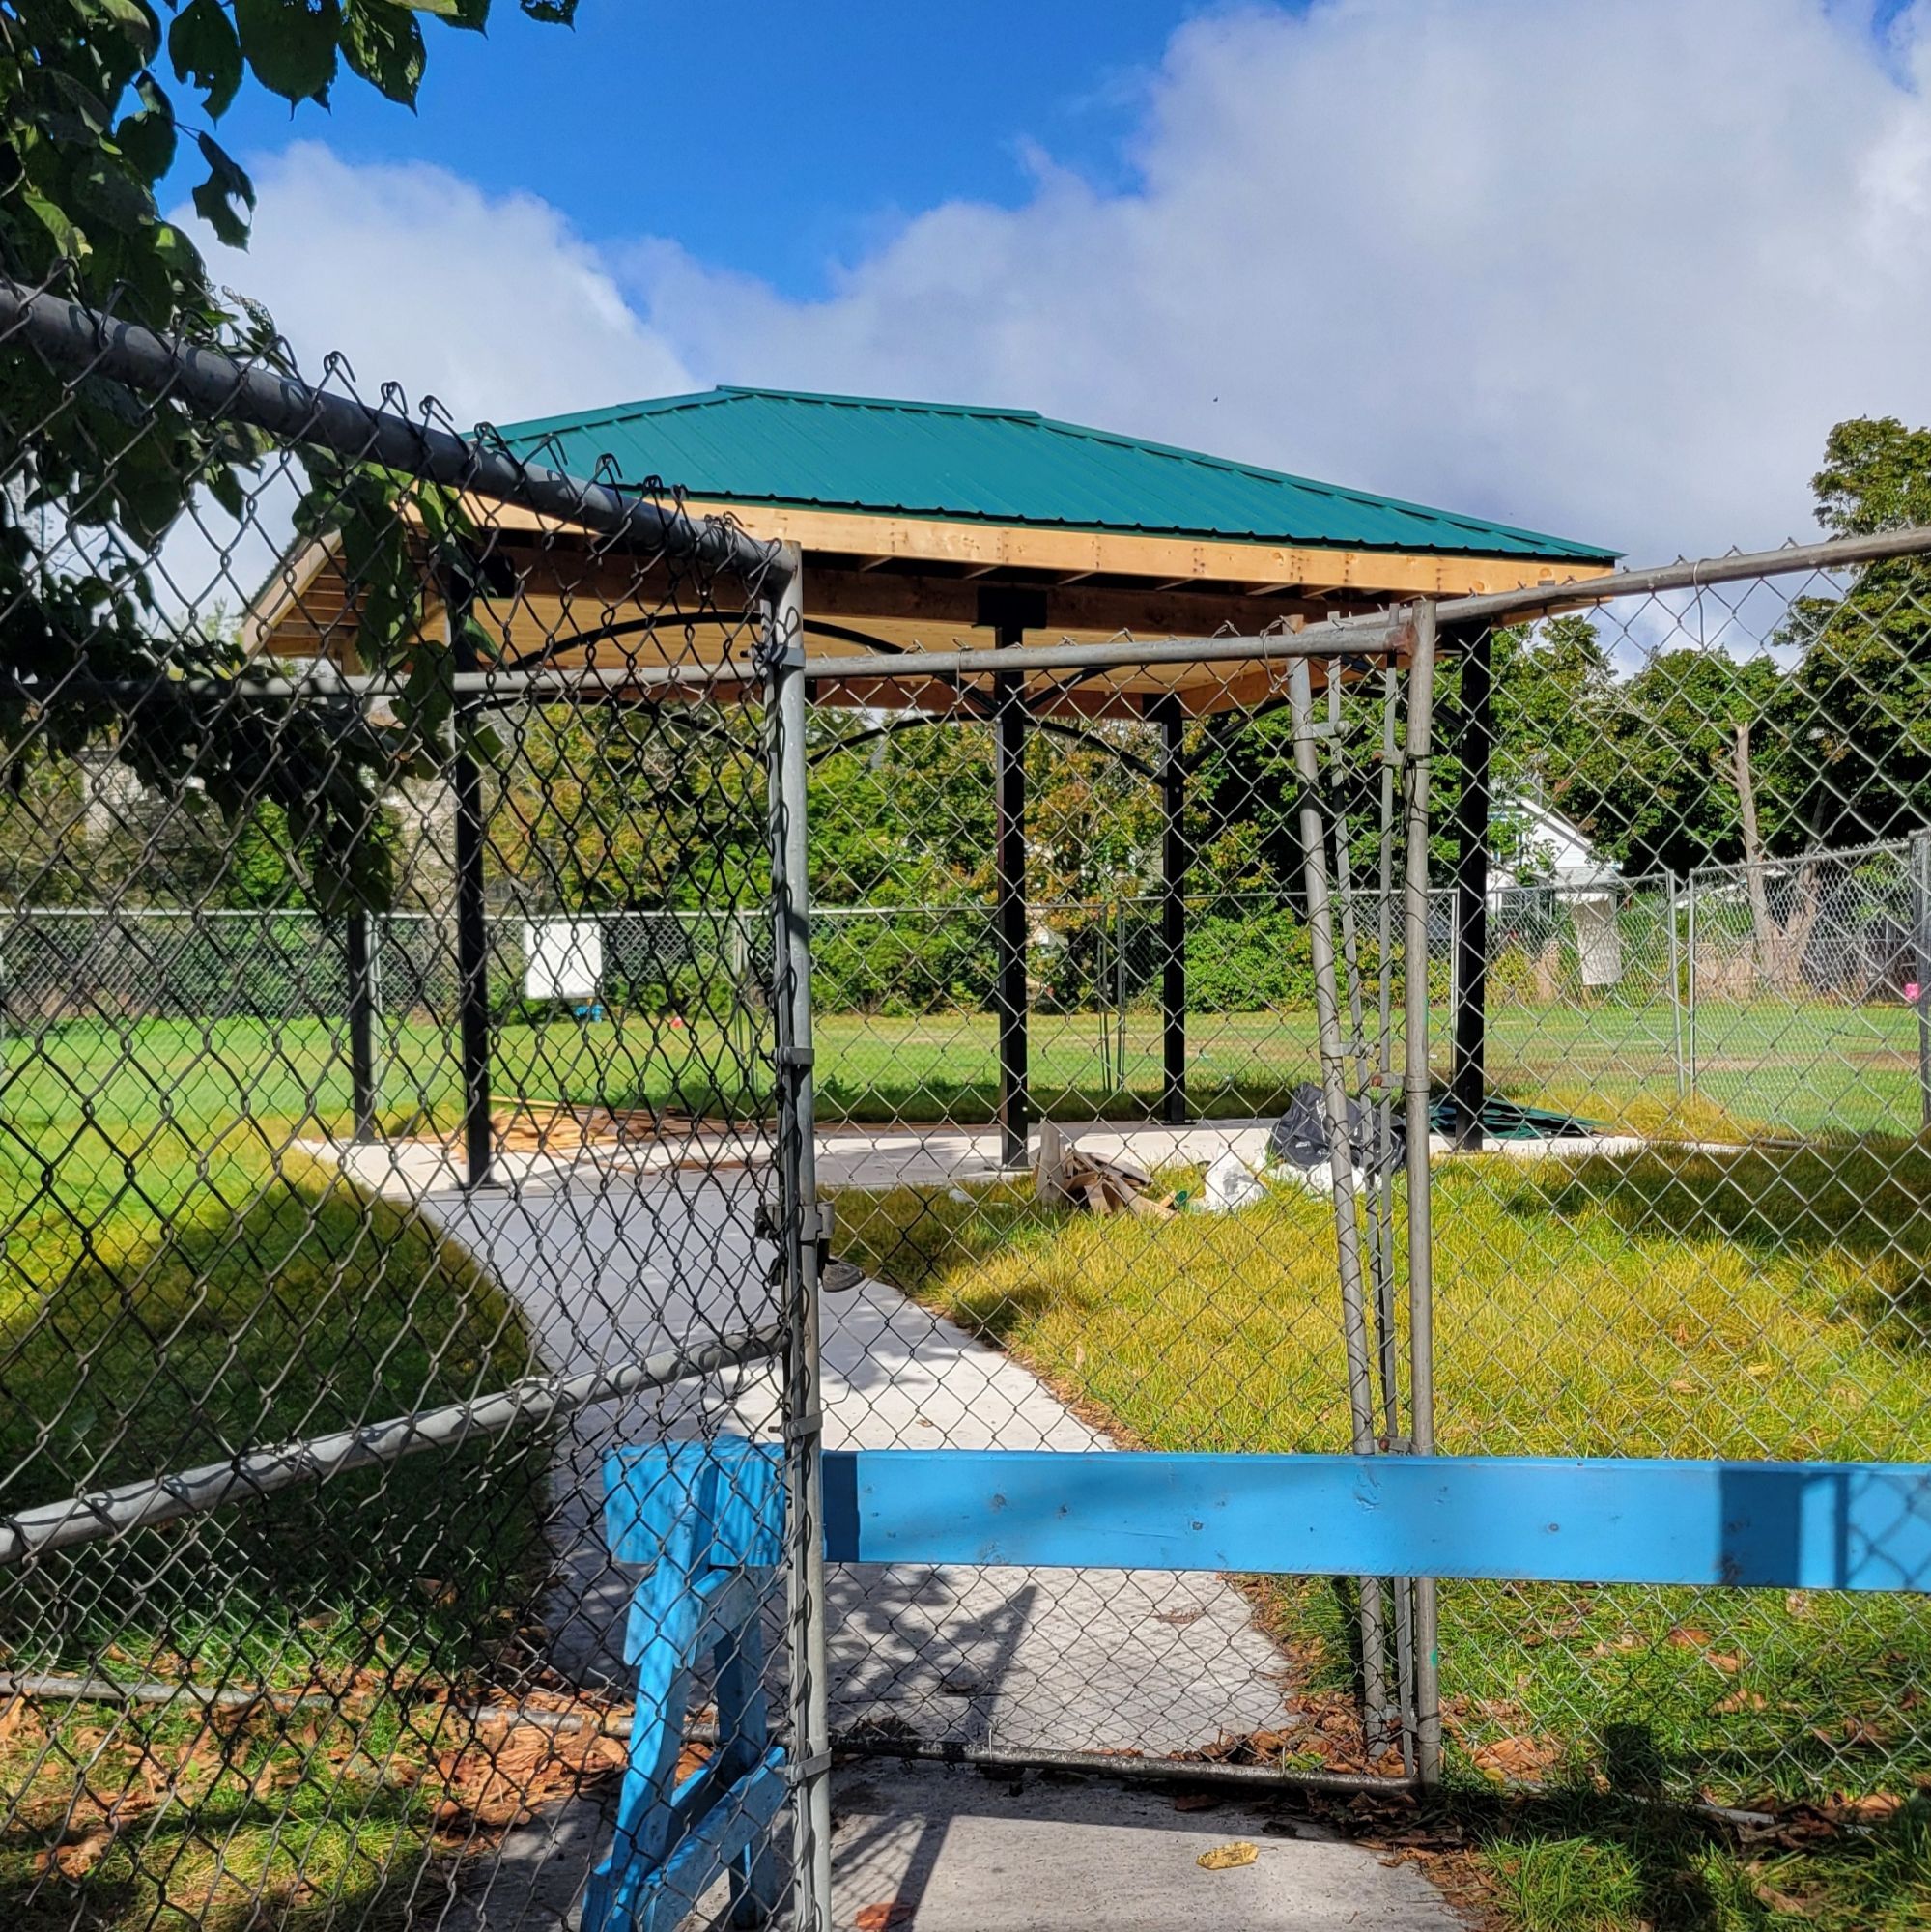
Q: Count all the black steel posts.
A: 5